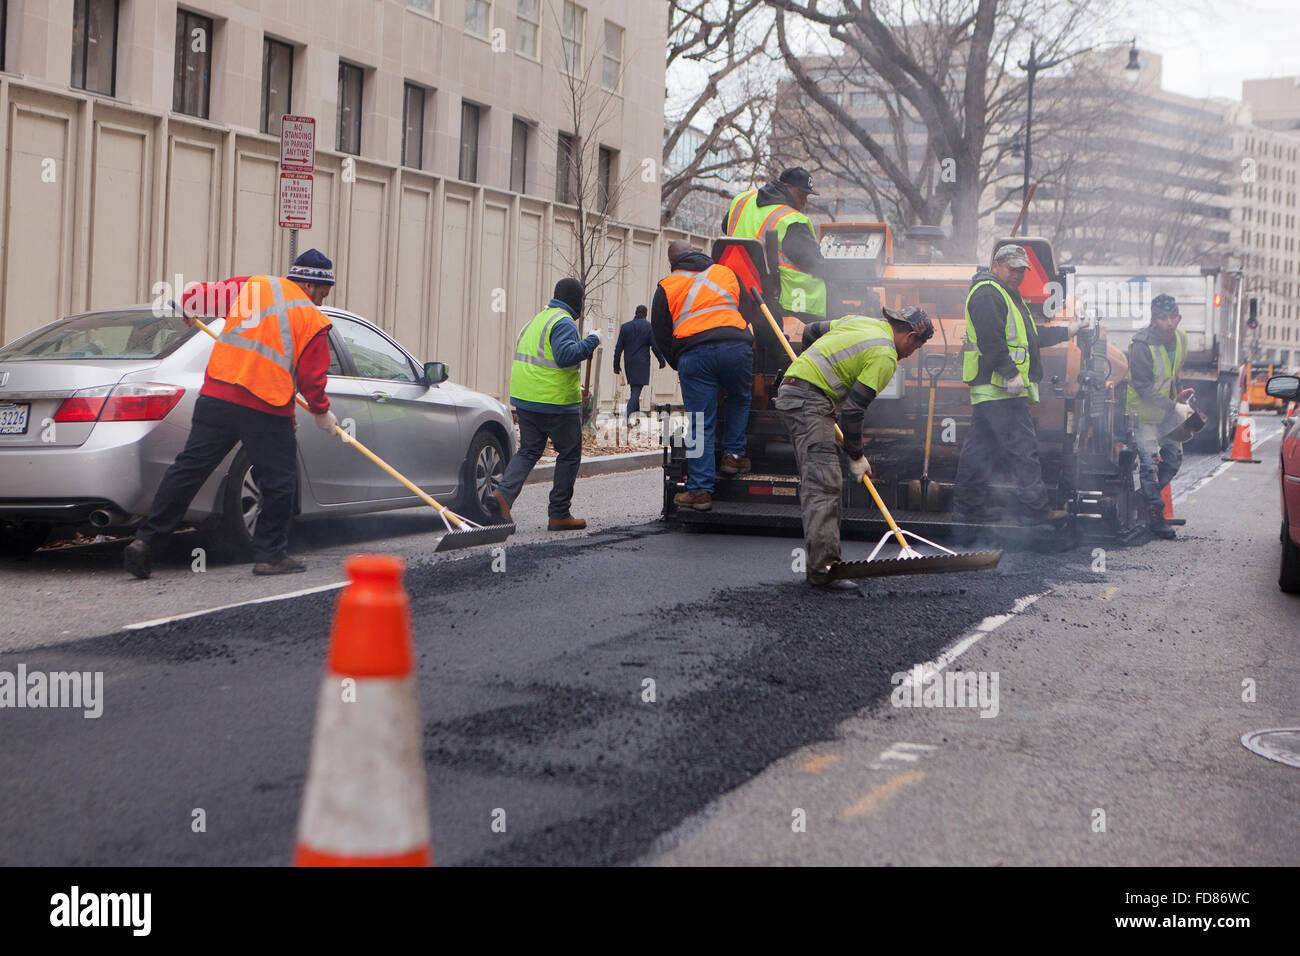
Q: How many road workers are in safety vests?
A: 7